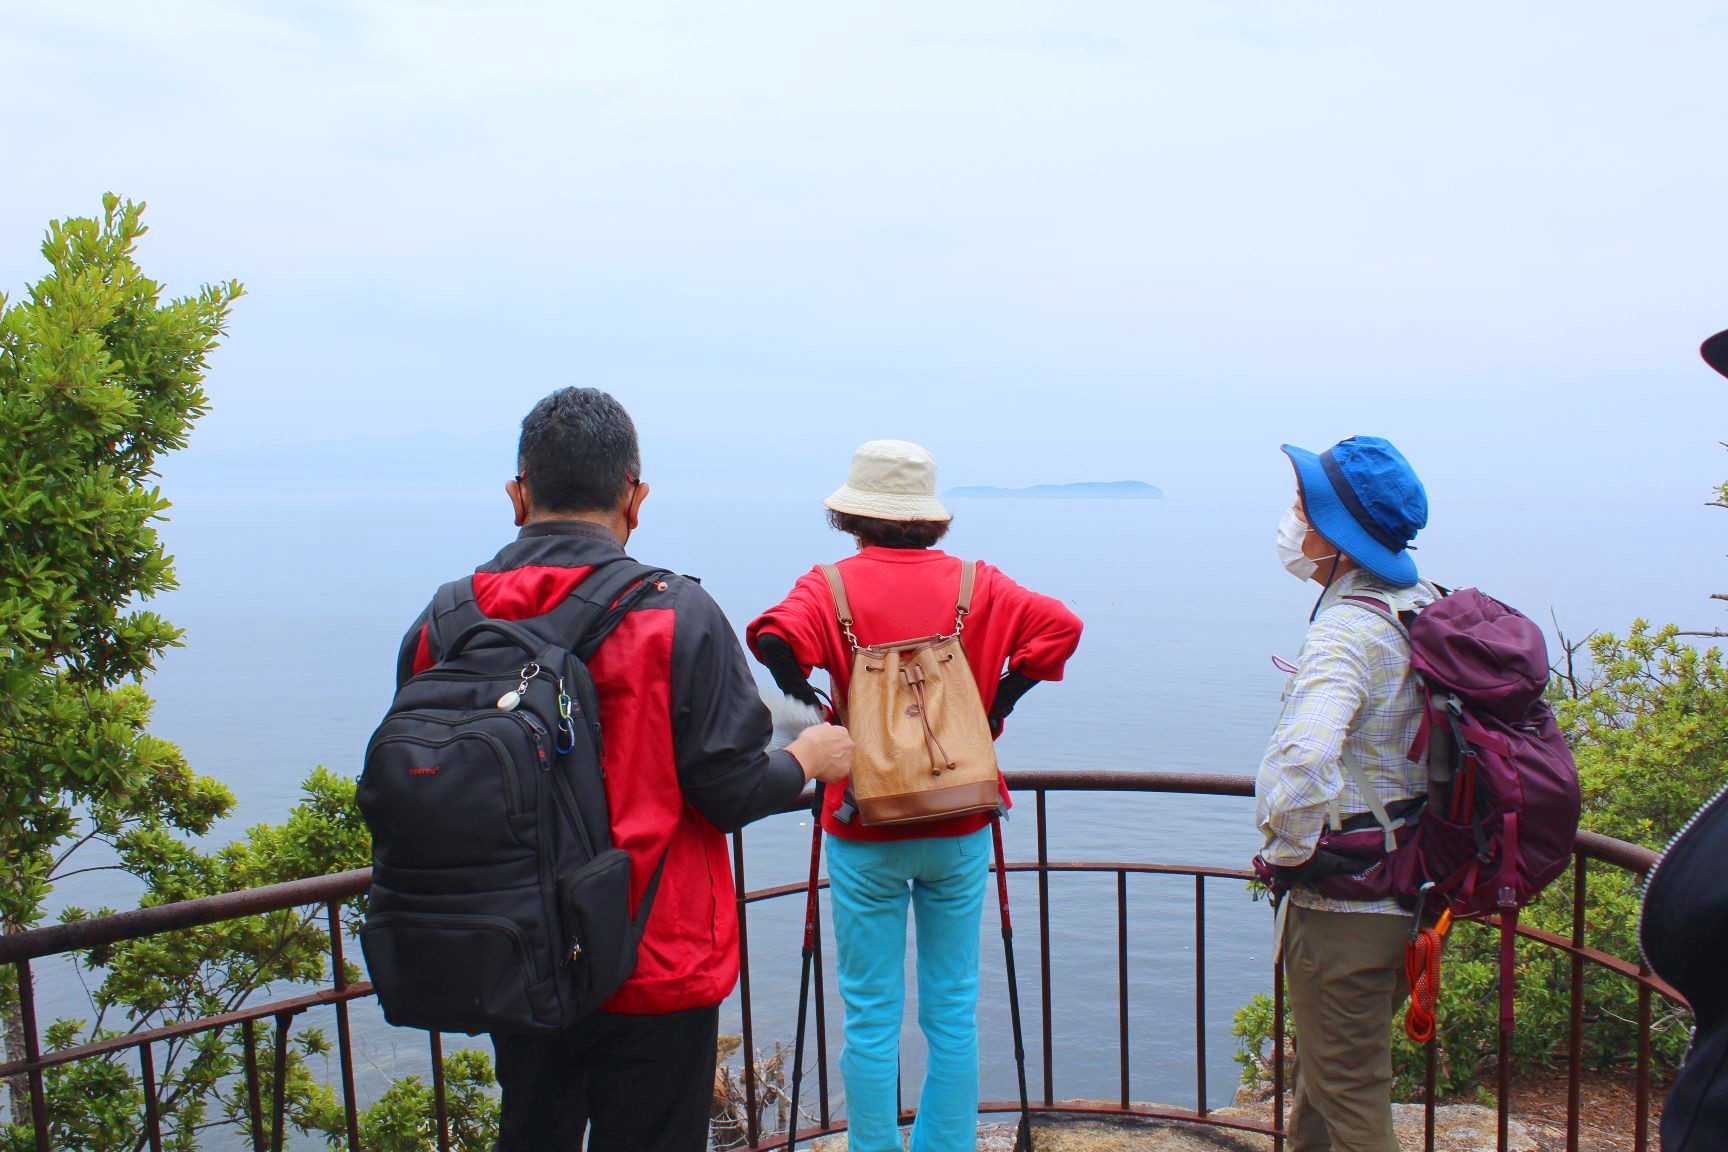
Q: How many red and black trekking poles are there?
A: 2